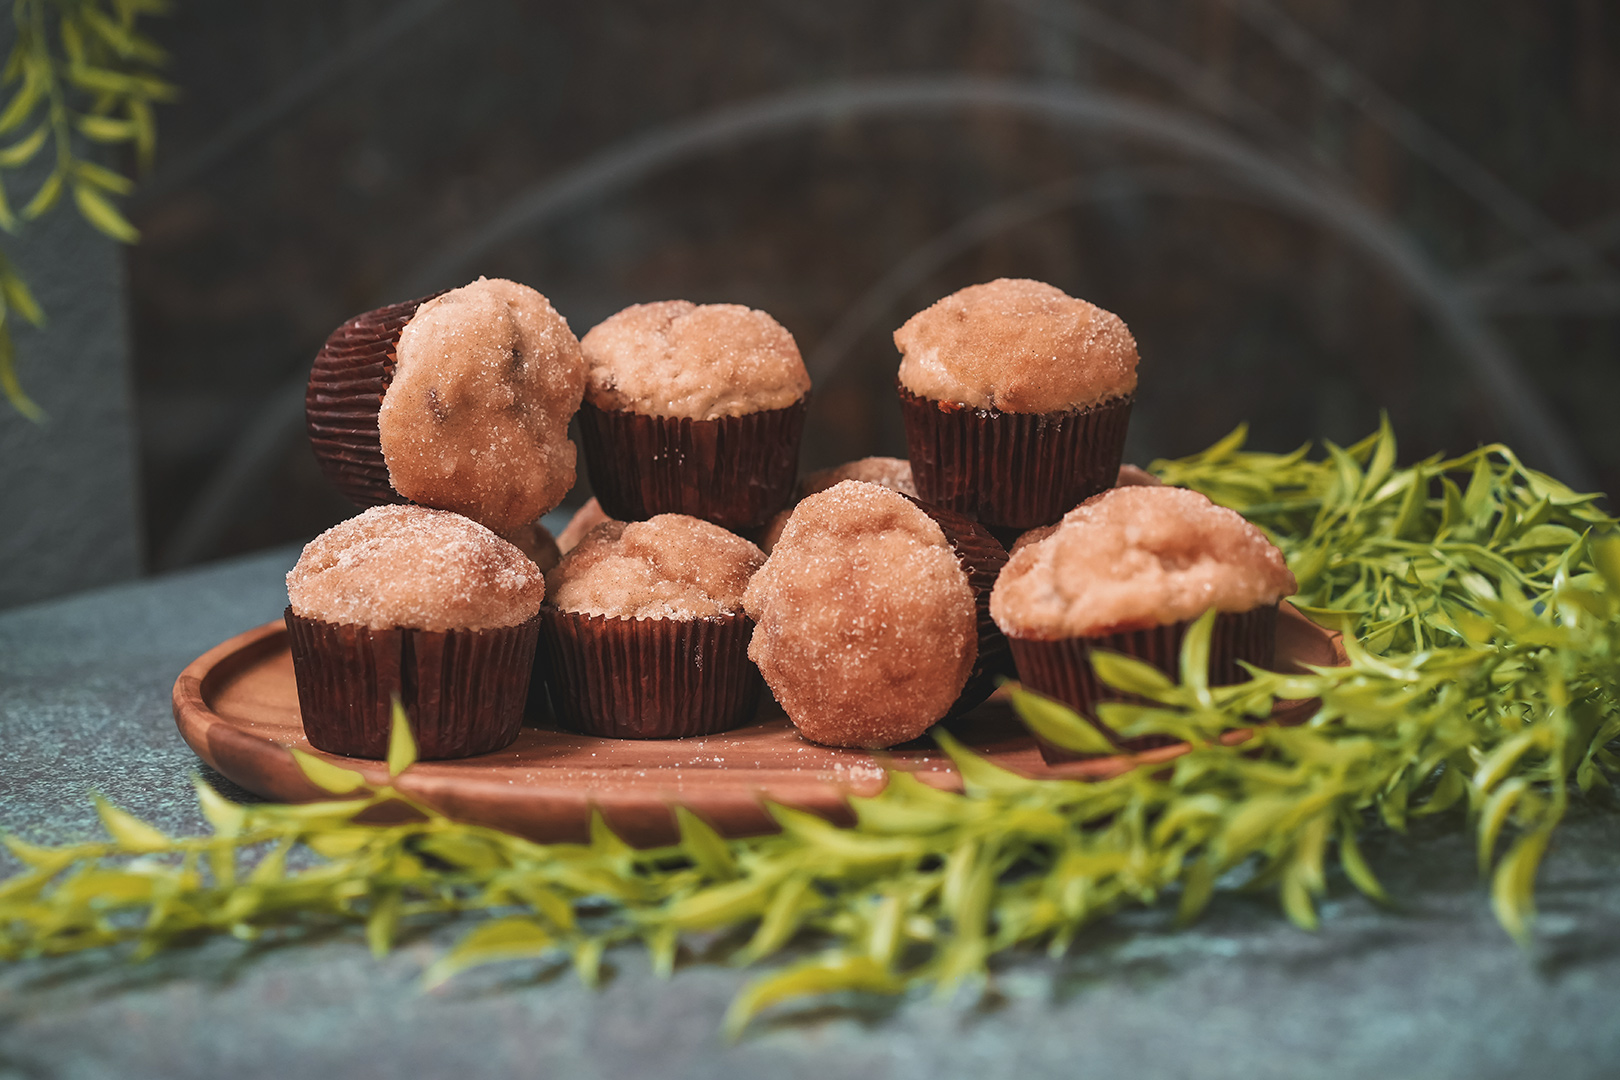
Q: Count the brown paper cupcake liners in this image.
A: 7